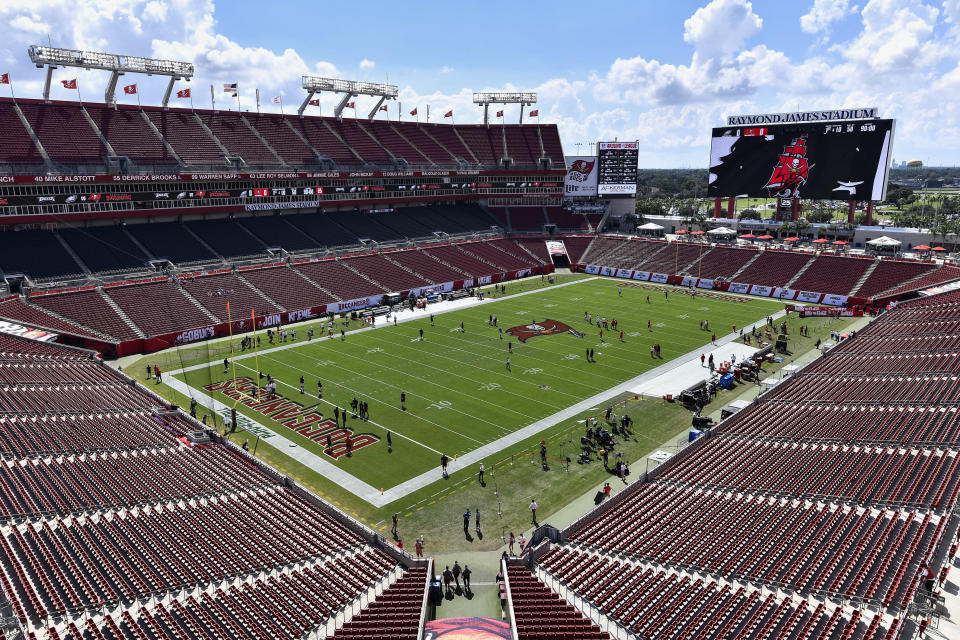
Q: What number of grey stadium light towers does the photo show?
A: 3